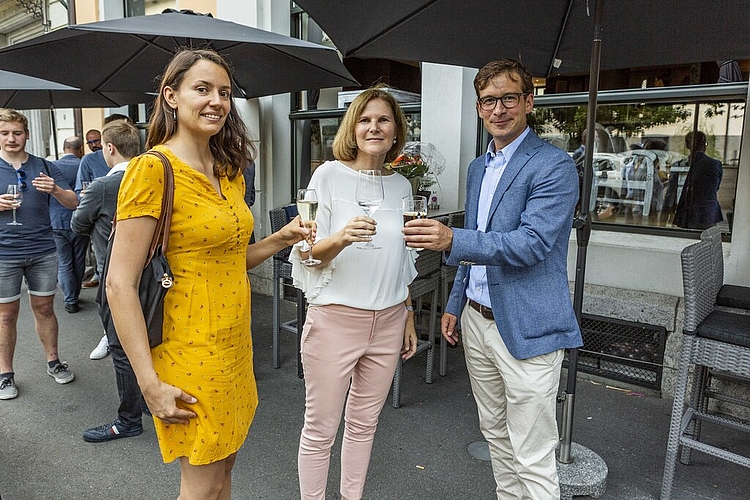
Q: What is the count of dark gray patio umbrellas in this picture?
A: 3